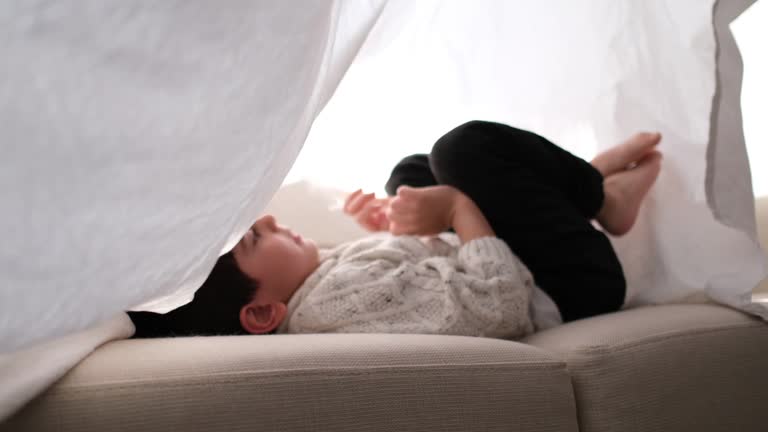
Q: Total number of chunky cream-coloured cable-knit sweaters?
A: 1